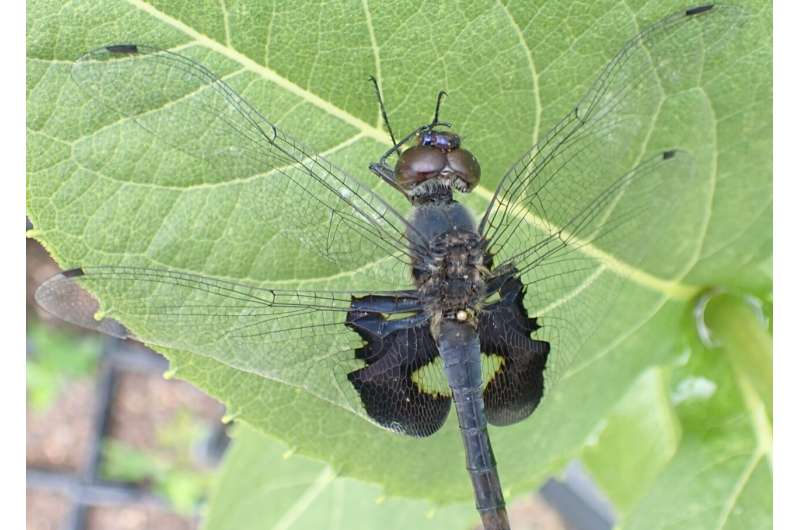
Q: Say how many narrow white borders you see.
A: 2